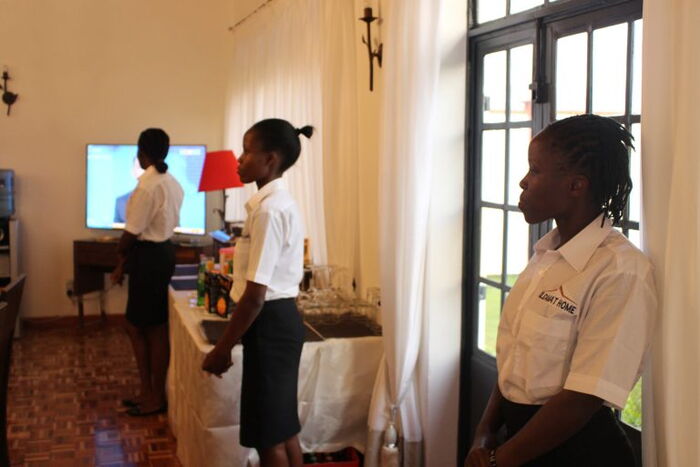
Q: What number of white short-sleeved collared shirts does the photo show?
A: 3